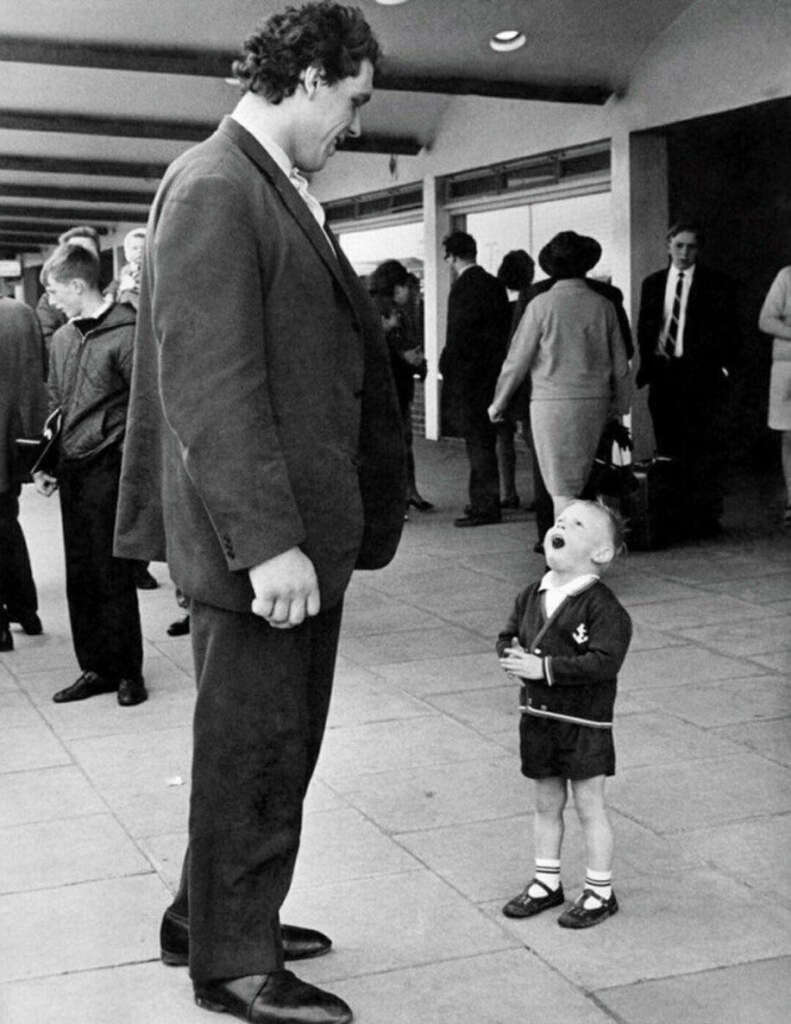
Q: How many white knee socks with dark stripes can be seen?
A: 2